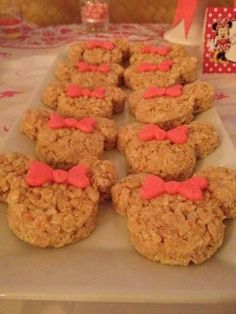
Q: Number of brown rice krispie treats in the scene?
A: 10